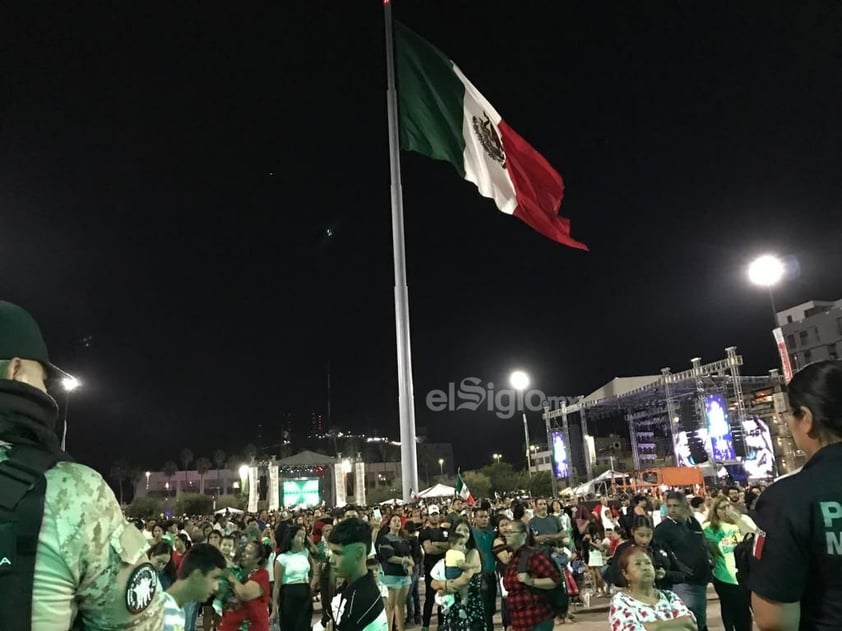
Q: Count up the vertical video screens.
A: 2